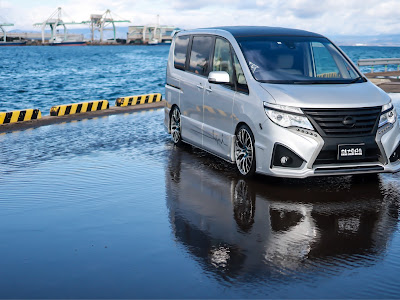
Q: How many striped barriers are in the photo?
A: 3